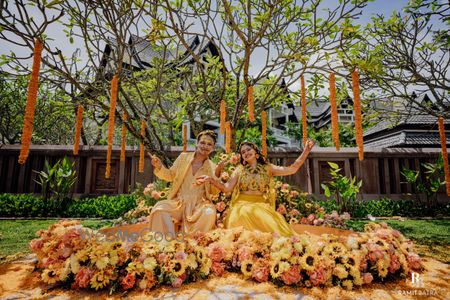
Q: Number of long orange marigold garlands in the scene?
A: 14